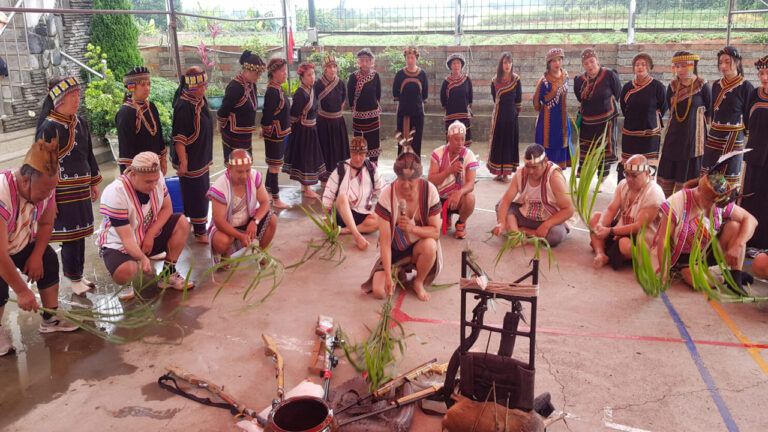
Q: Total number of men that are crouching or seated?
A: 9